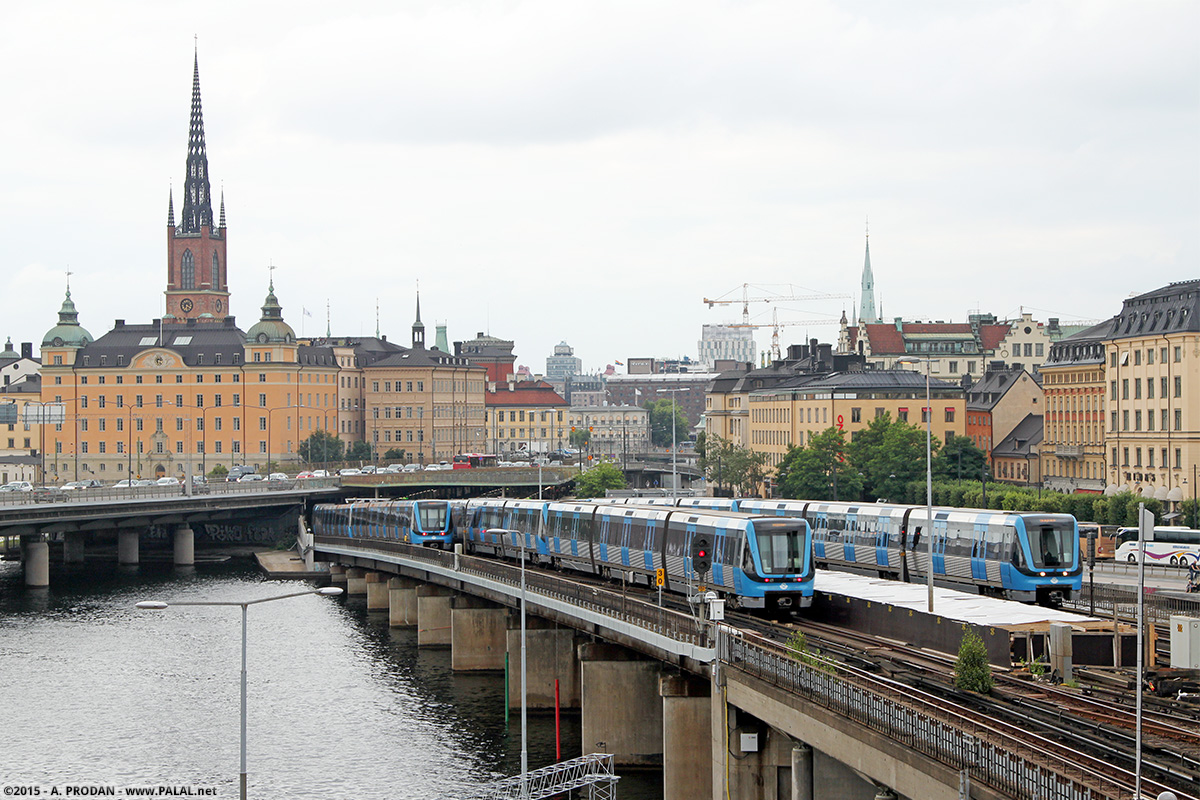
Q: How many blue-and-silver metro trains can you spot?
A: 3